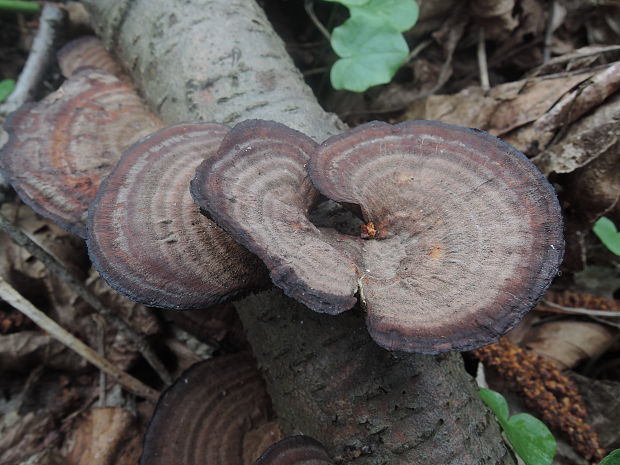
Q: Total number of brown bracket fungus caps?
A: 7